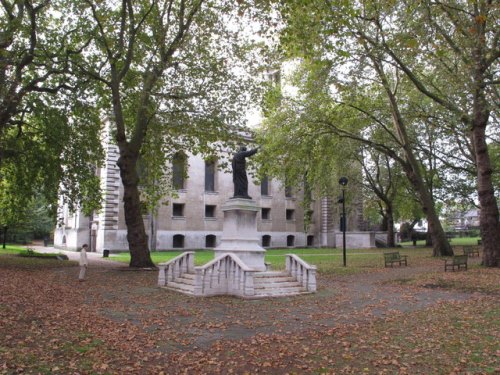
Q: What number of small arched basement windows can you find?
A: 5